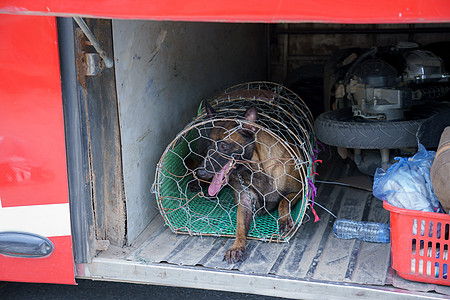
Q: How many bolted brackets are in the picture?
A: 1